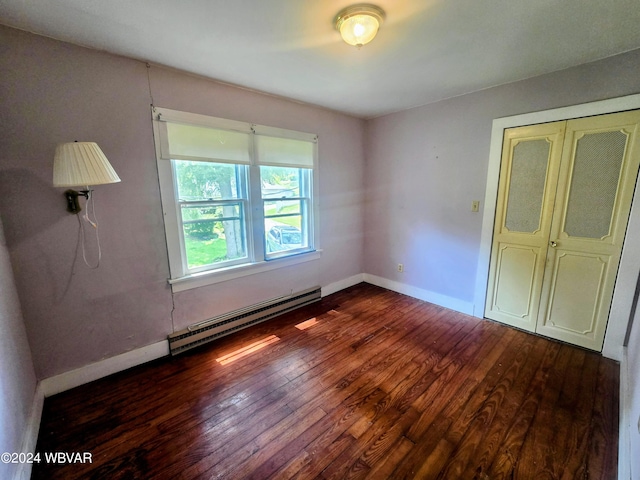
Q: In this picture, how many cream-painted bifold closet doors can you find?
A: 2